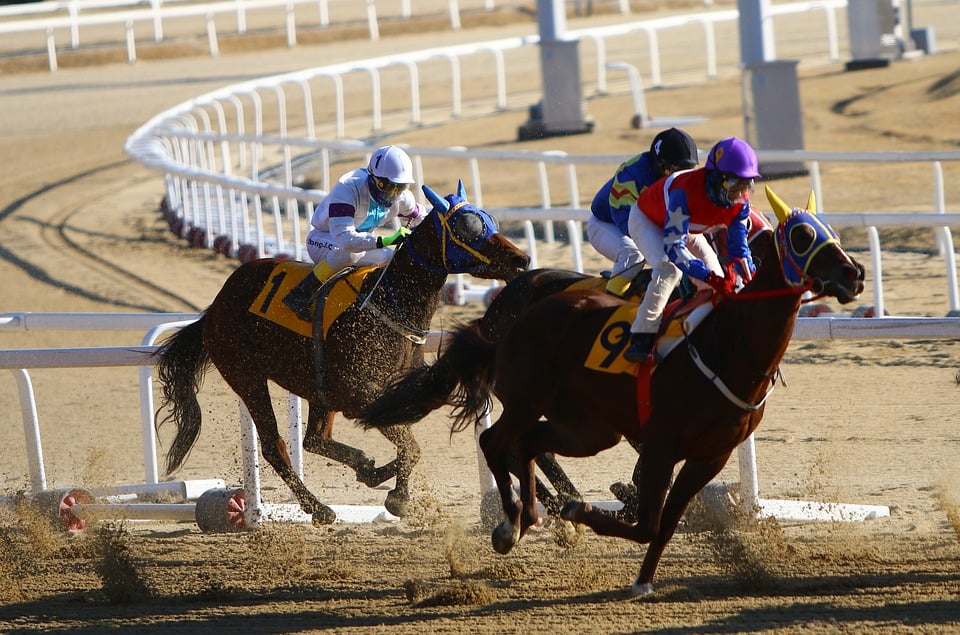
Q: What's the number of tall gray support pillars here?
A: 3